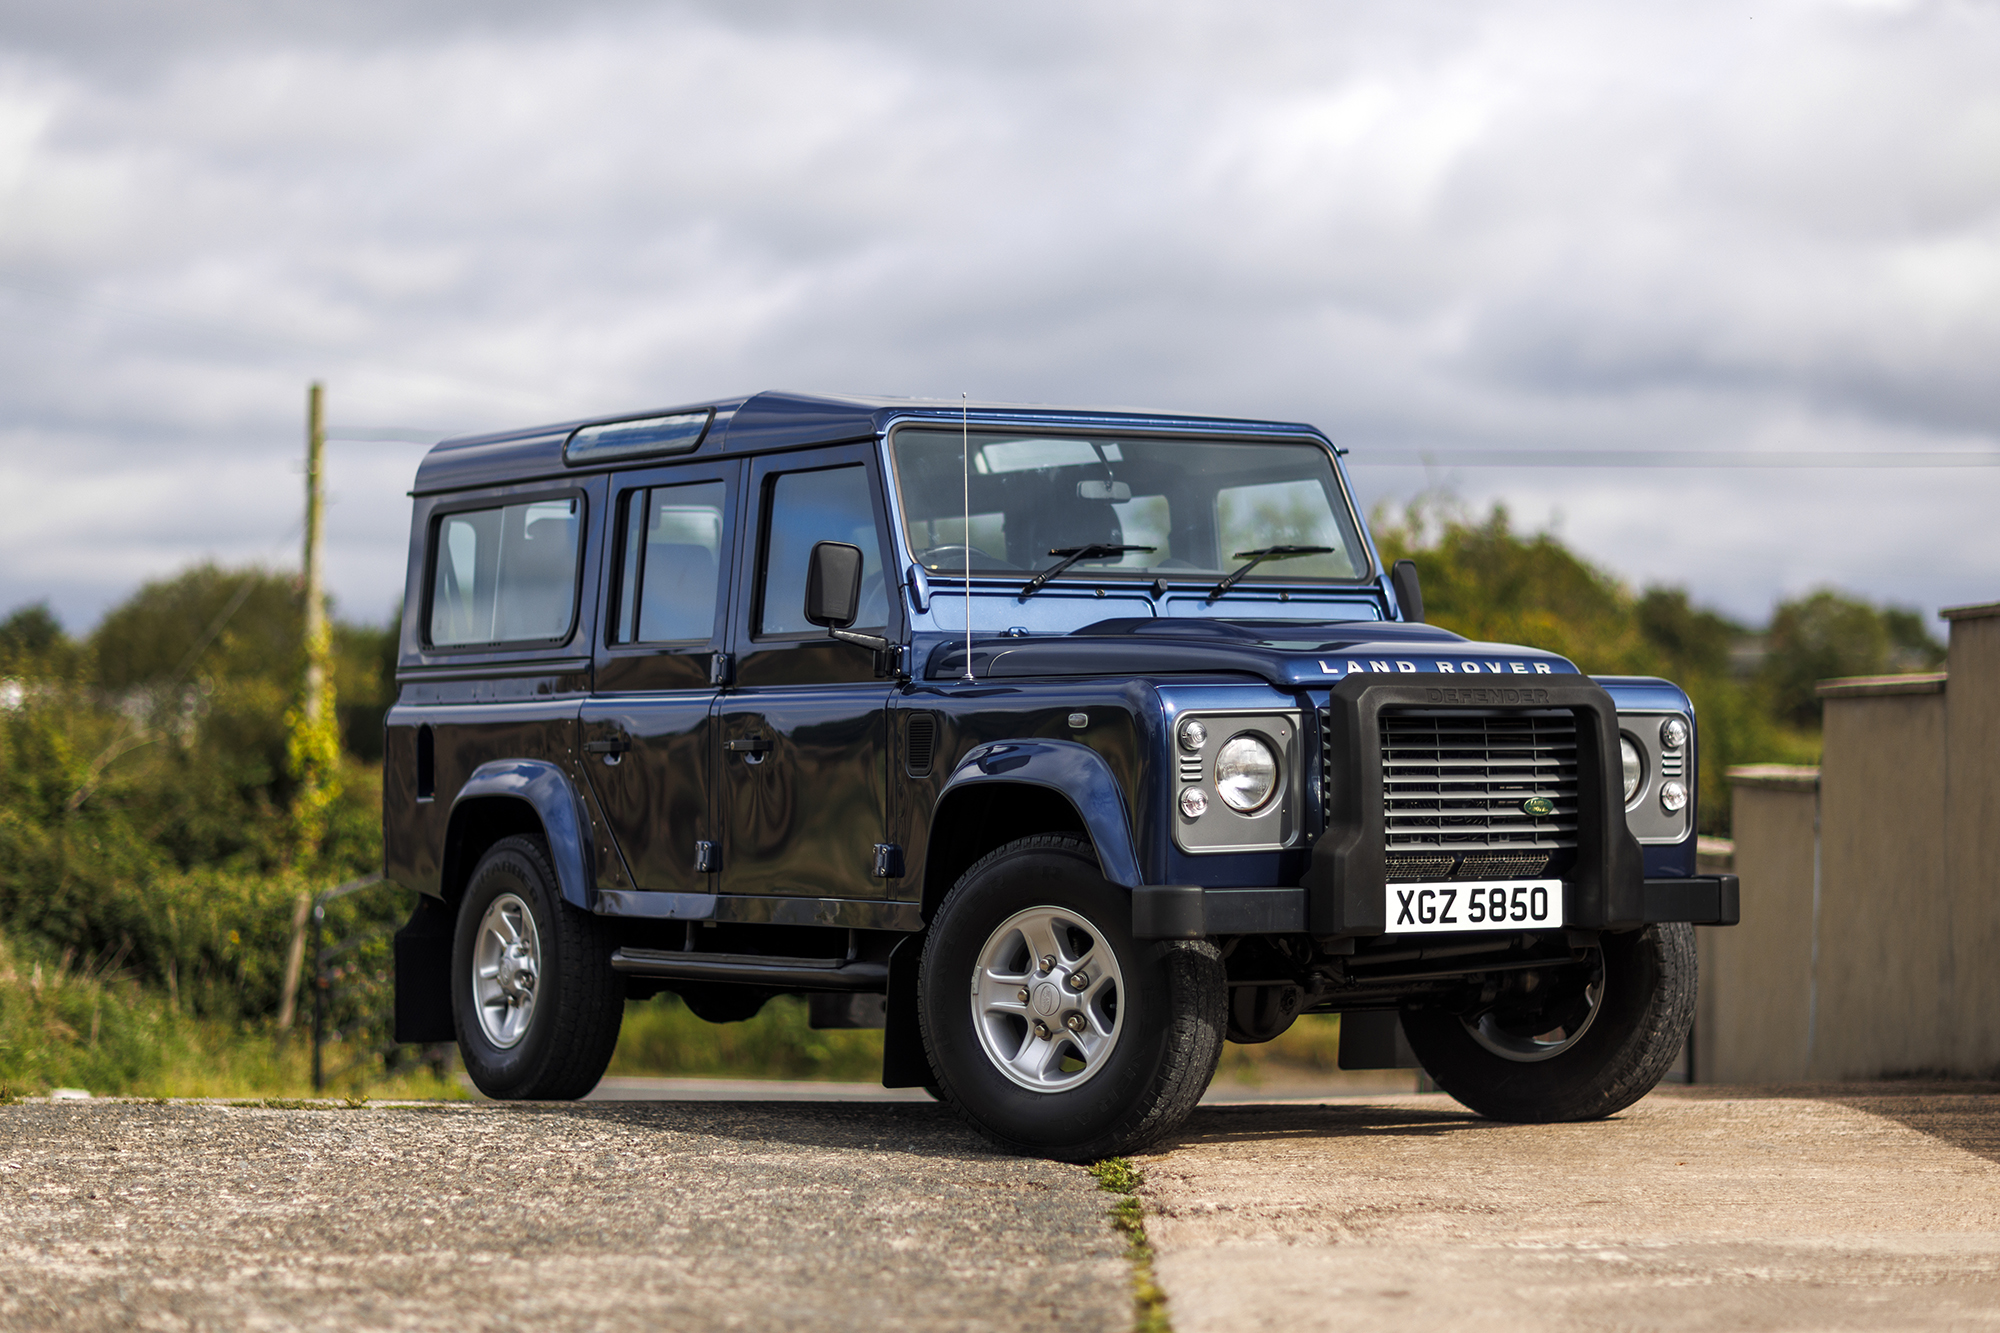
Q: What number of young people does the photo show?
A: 0